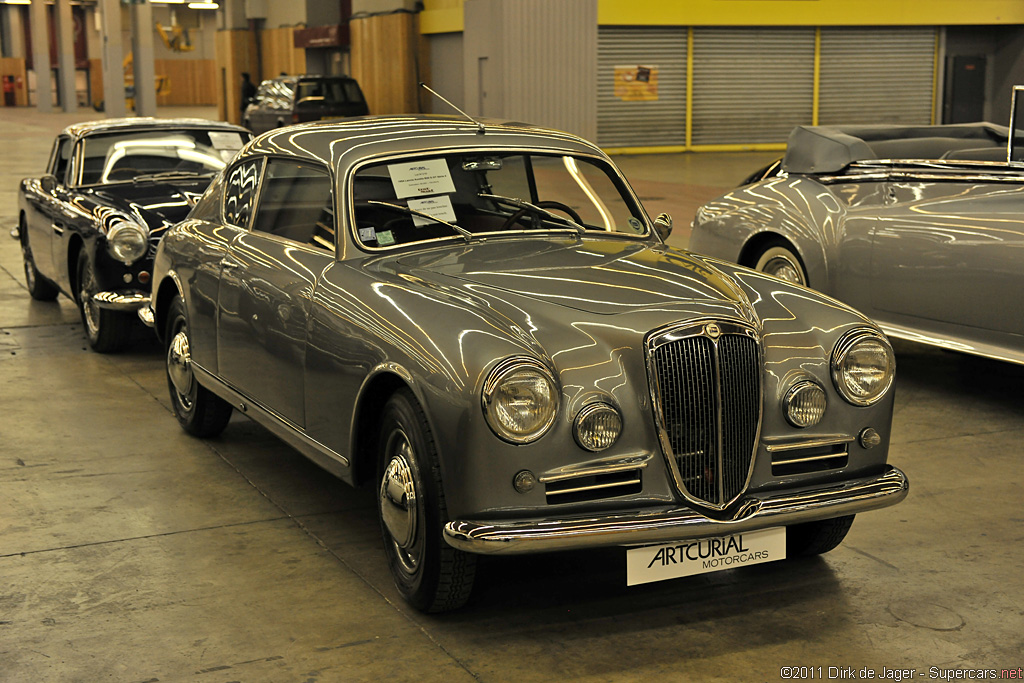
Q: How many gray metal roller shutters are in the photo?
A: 3